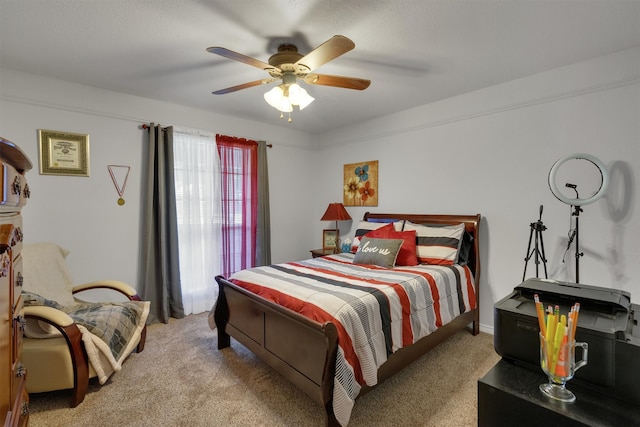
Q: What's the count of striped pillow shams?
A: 2